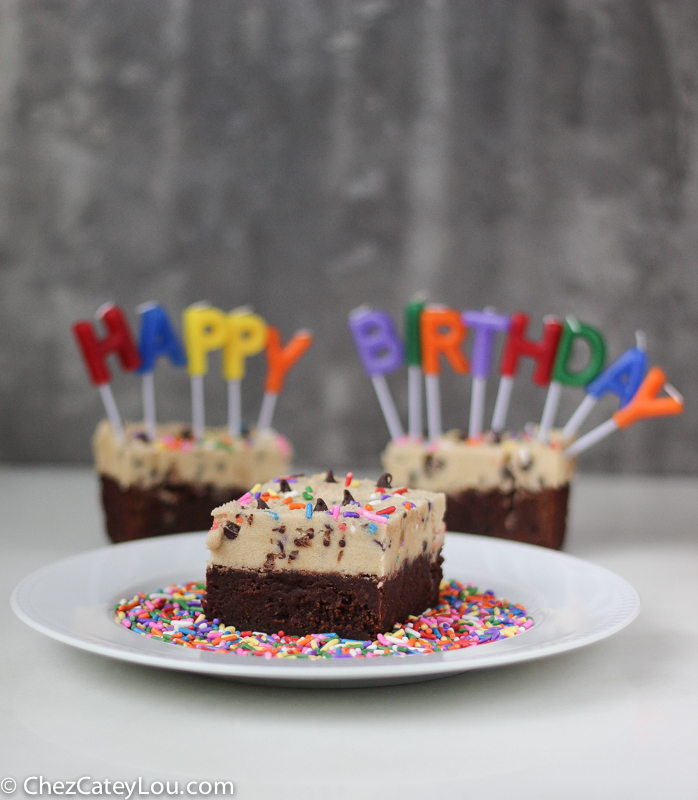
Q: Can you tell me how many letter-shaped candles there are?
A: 13